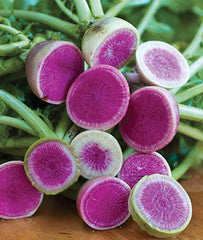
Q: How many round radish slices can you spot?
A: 11